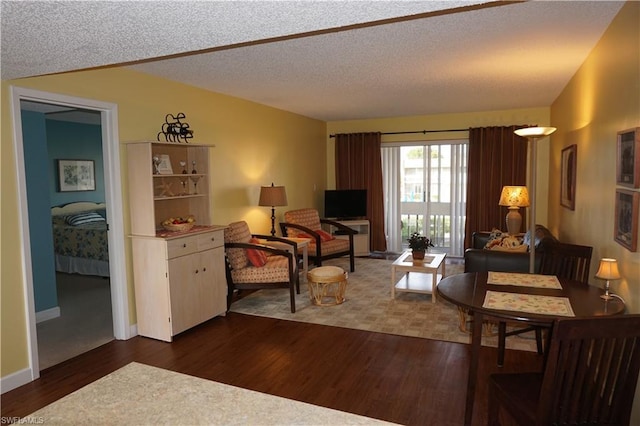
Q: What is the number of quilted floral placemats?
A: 2